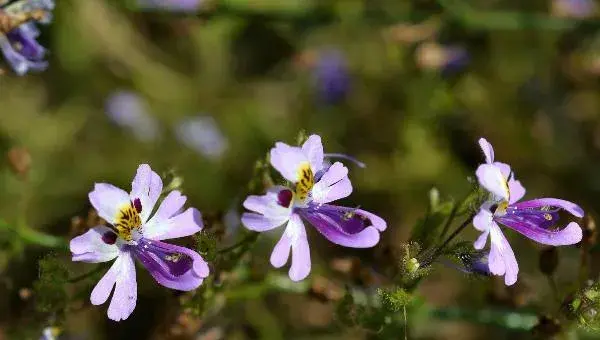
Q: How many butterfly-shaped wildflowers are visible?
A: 3